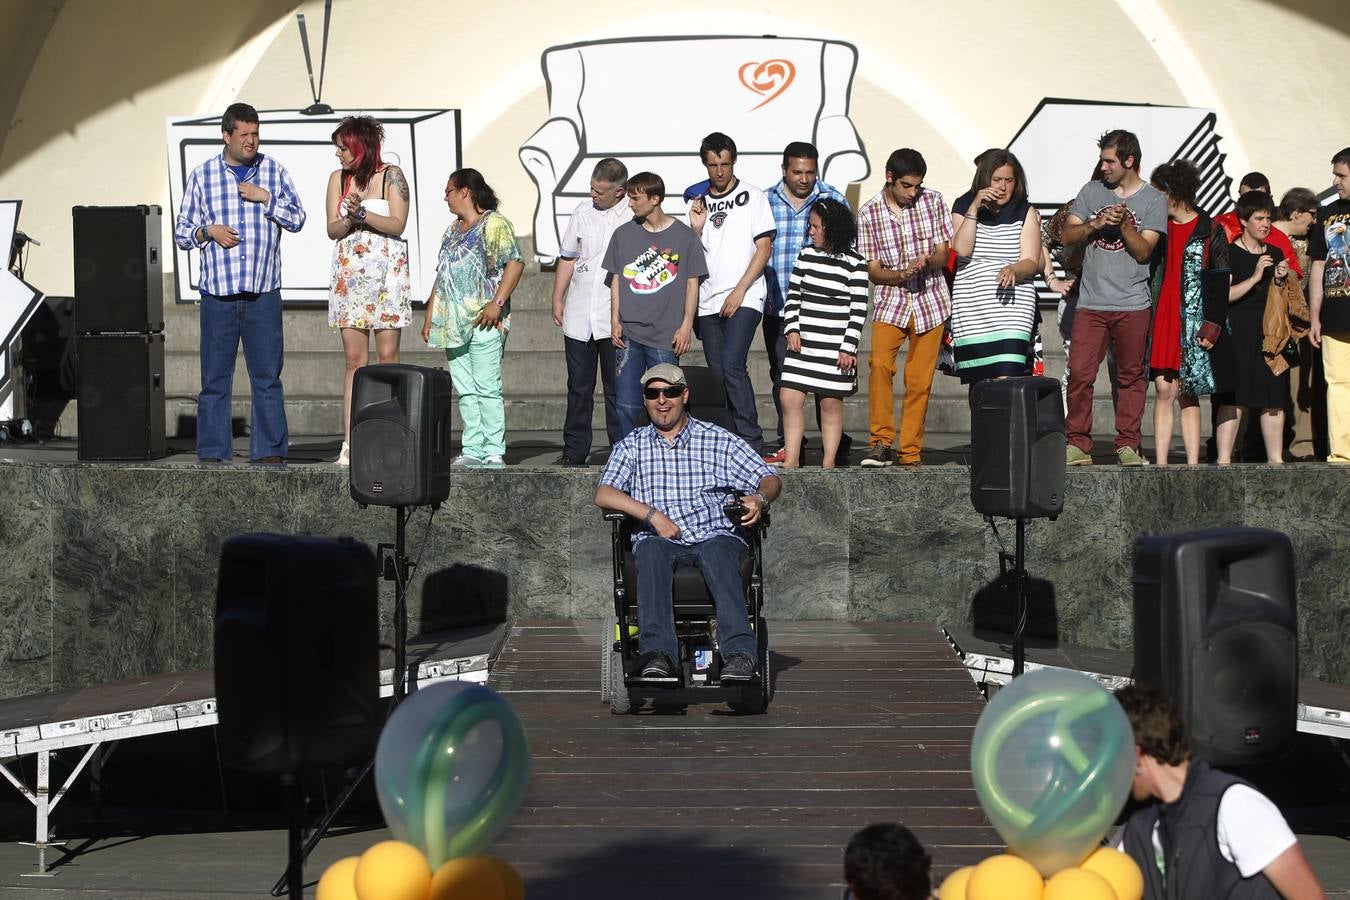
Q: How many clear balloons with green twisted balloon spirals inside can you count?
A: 2